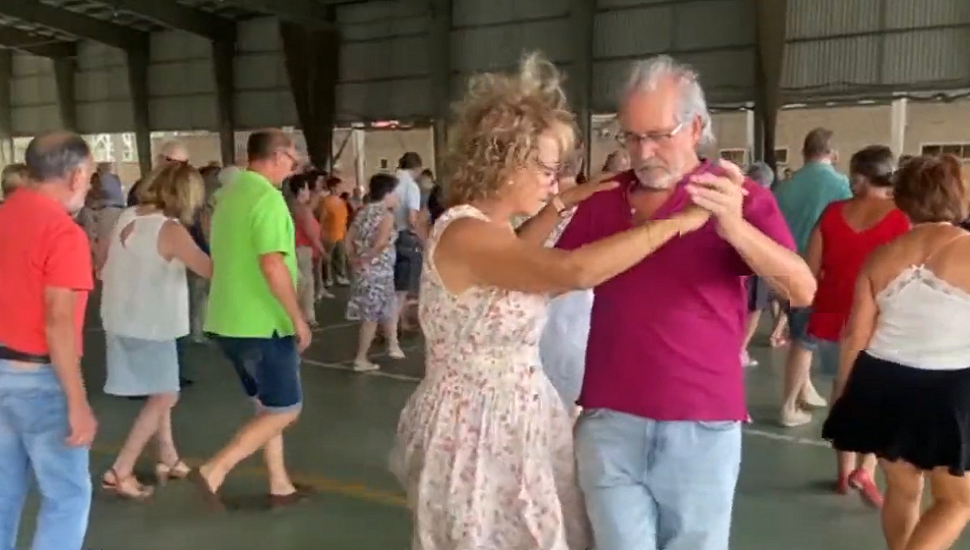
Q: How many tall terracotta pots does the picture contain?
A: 0